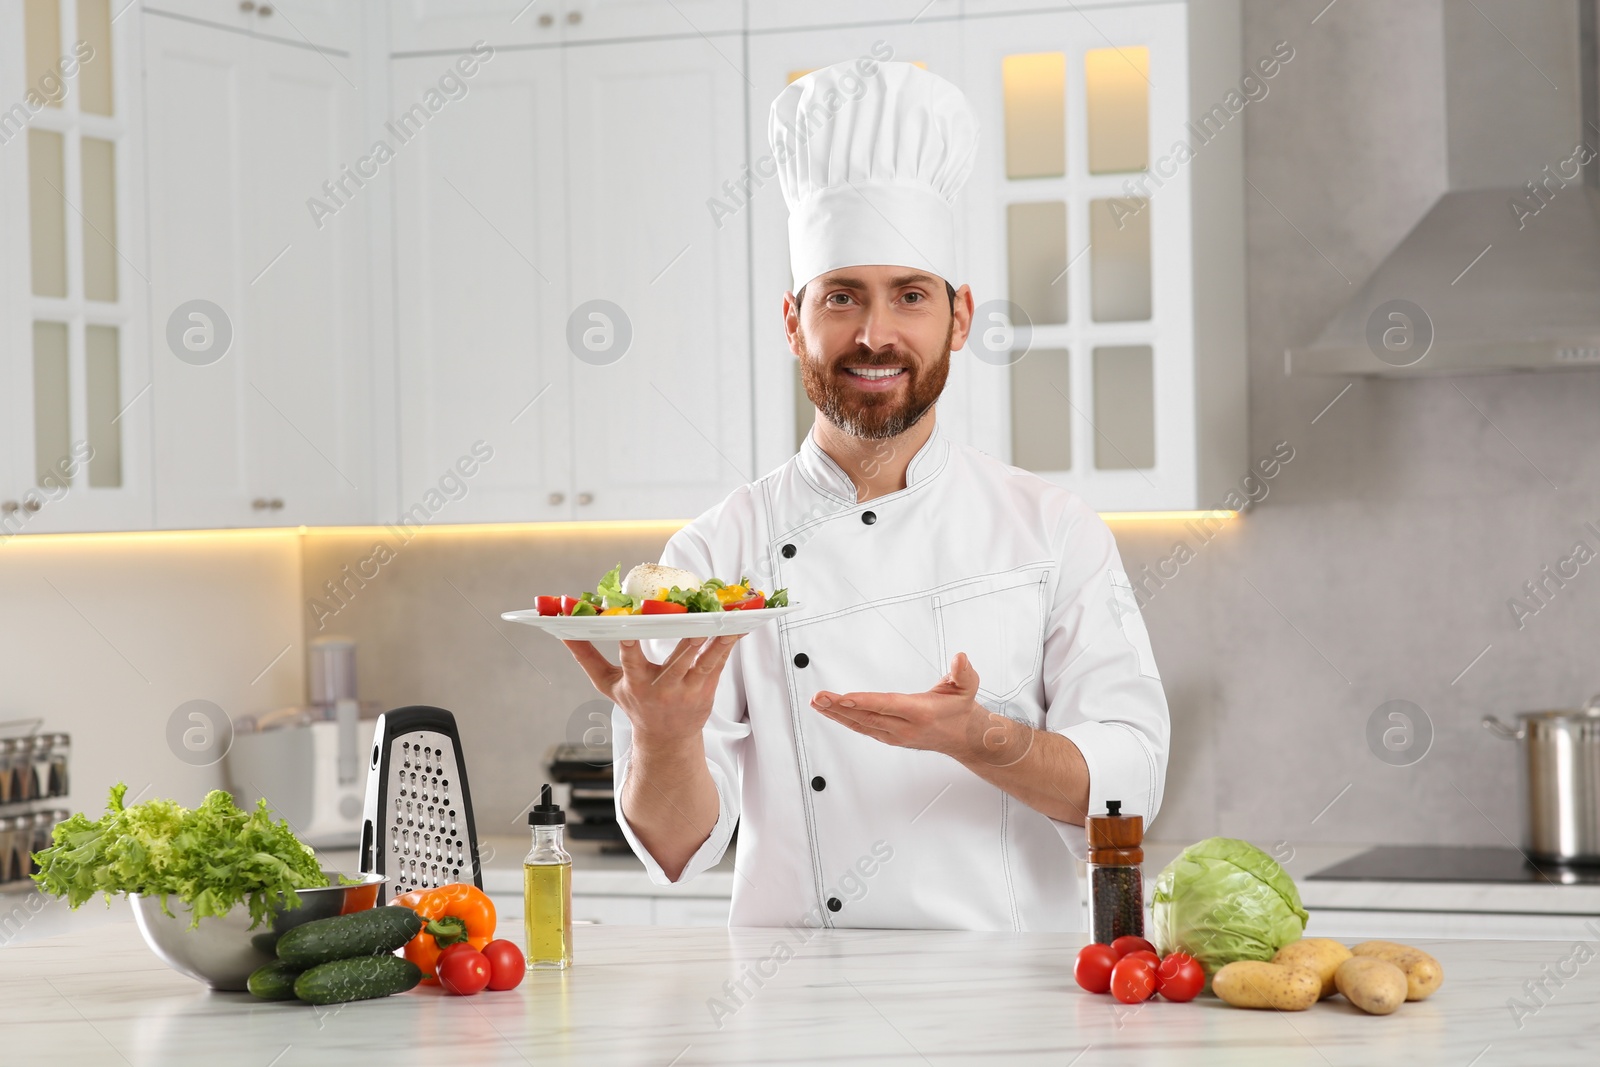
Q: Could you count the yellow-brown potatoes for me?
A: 4